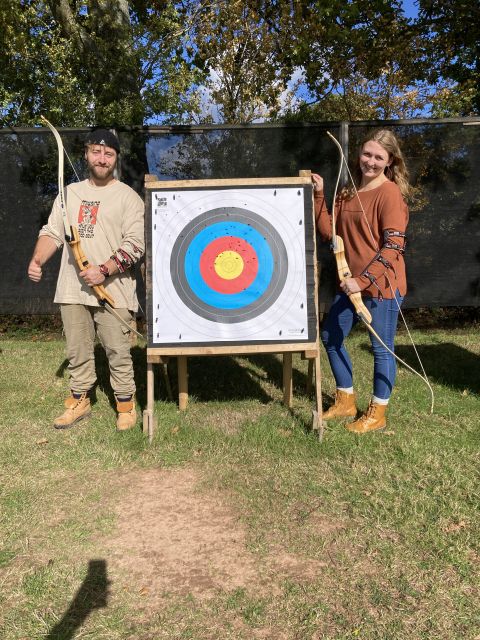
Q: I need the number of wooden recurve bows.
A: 2